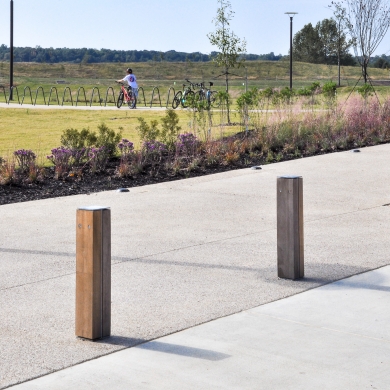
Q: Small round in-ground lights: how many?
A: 3